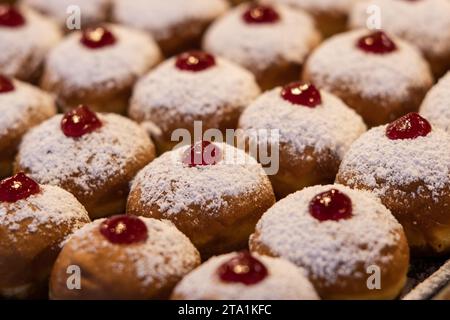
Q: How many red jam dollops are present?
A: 14